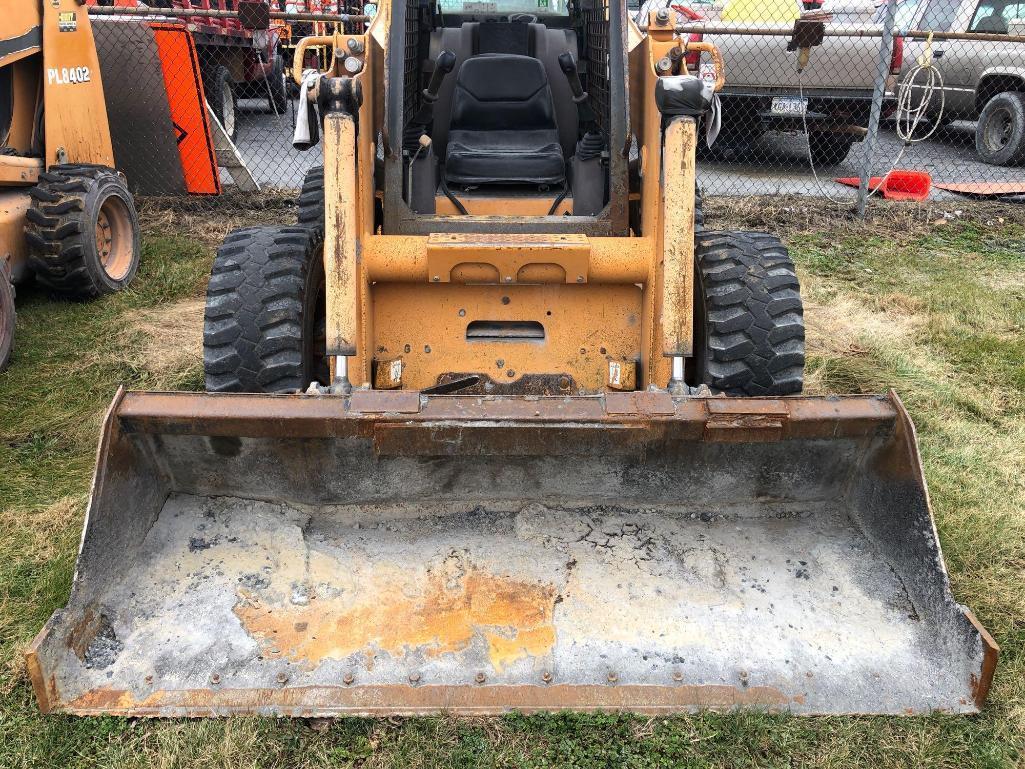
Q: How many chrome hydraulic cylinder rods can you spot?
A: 2